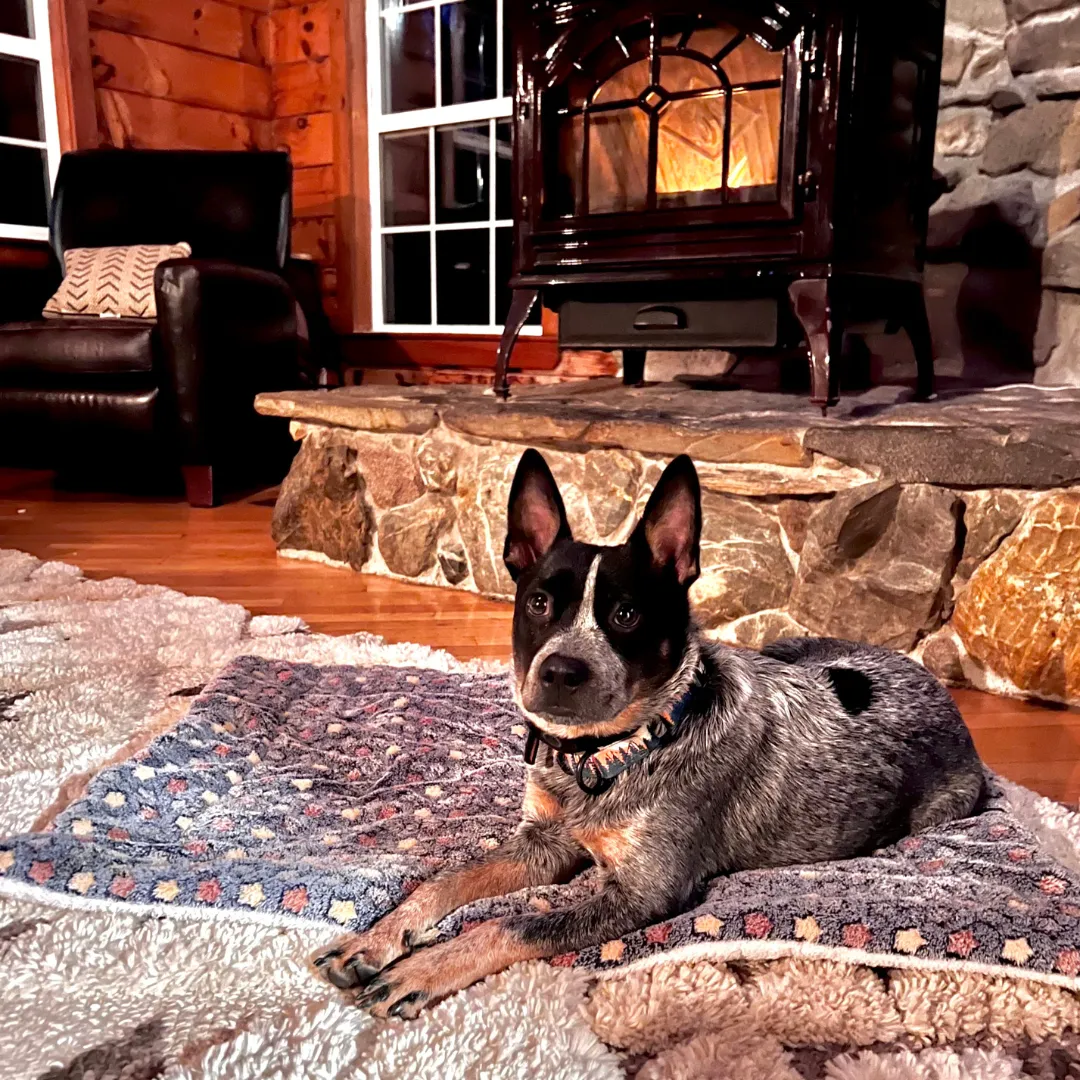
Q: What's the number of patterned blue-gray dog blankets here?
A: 1